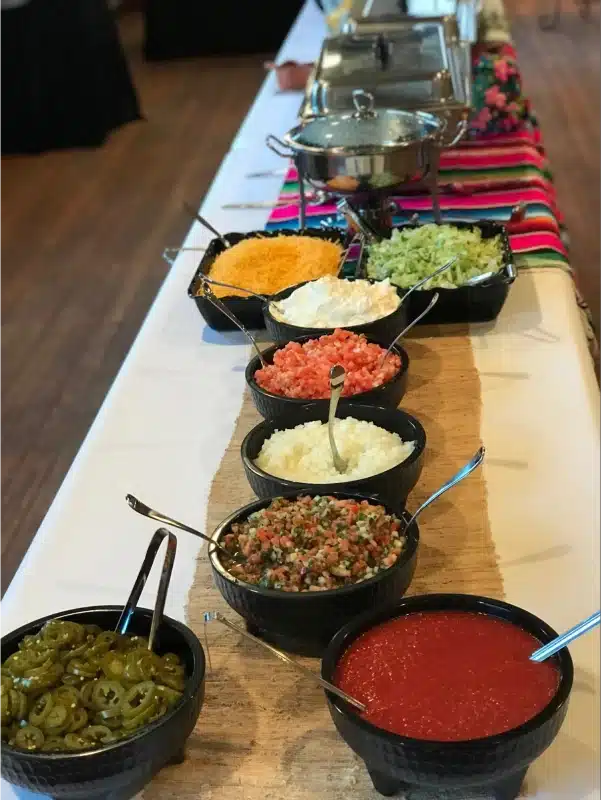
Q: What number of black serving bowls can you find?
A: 8